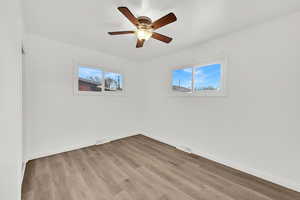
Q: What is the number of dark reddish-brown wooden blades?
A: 5